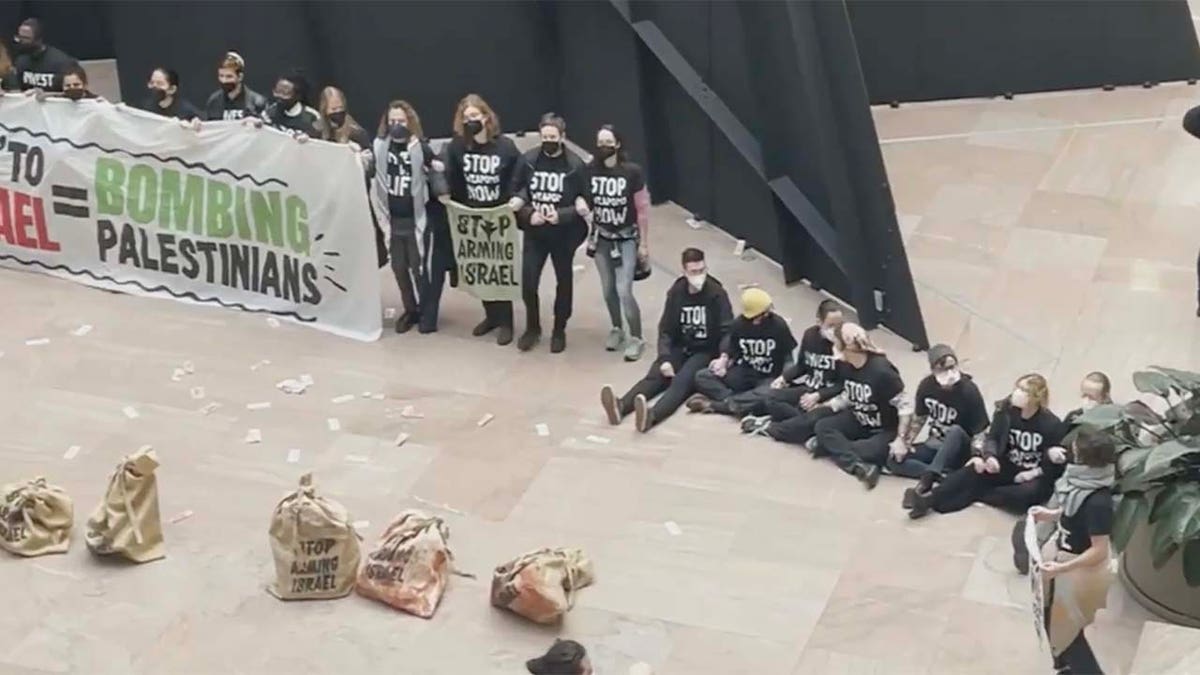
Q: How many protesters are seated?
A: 7